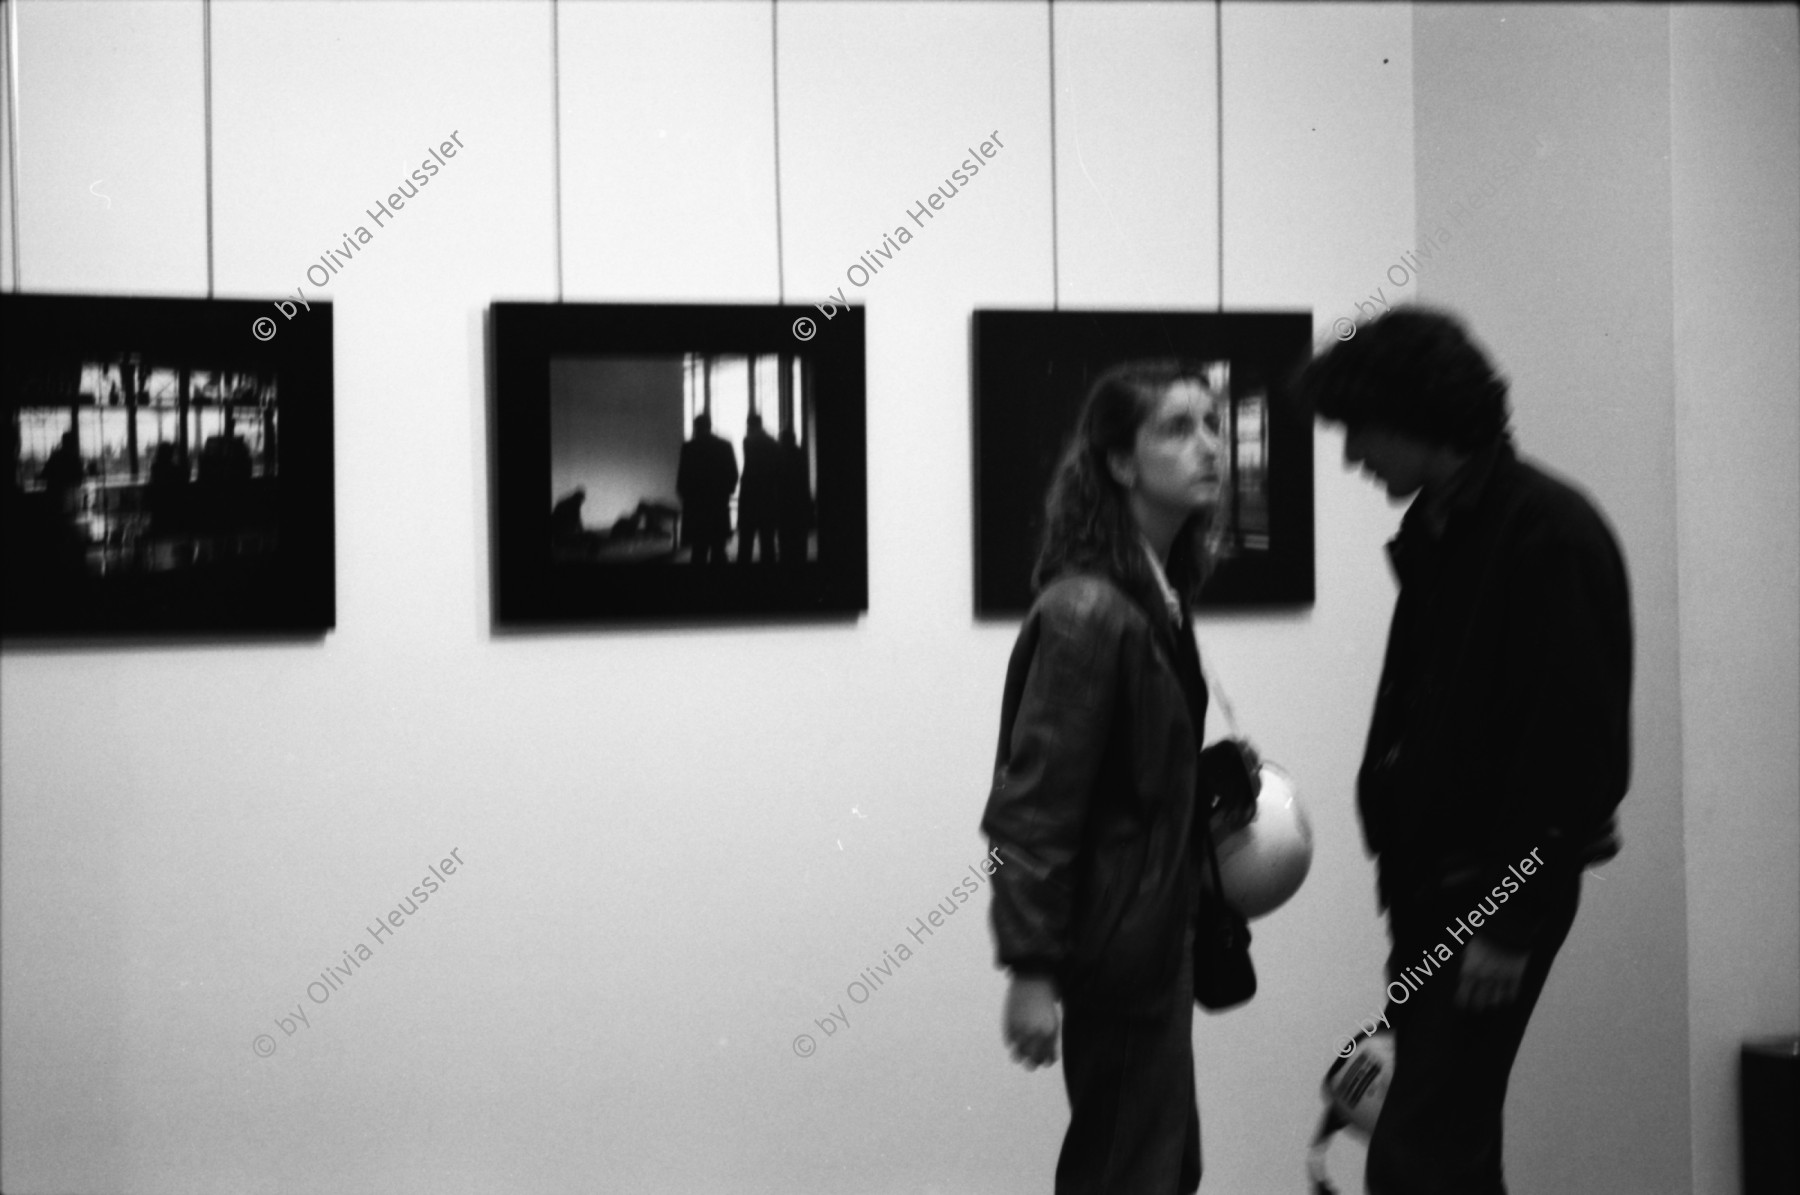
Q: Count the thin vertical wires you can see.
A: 6